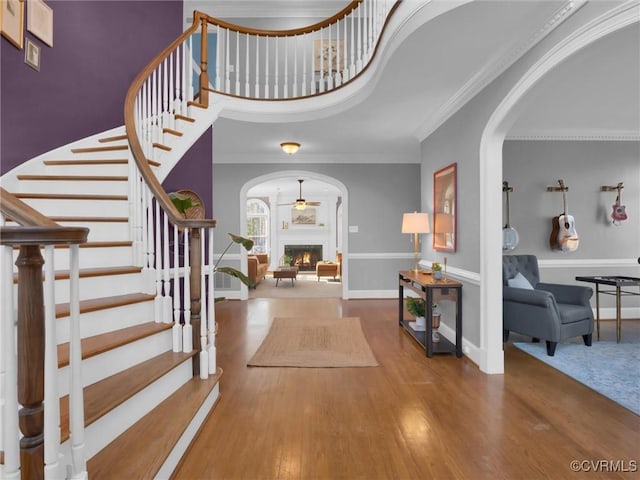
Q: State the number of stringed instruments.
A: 3